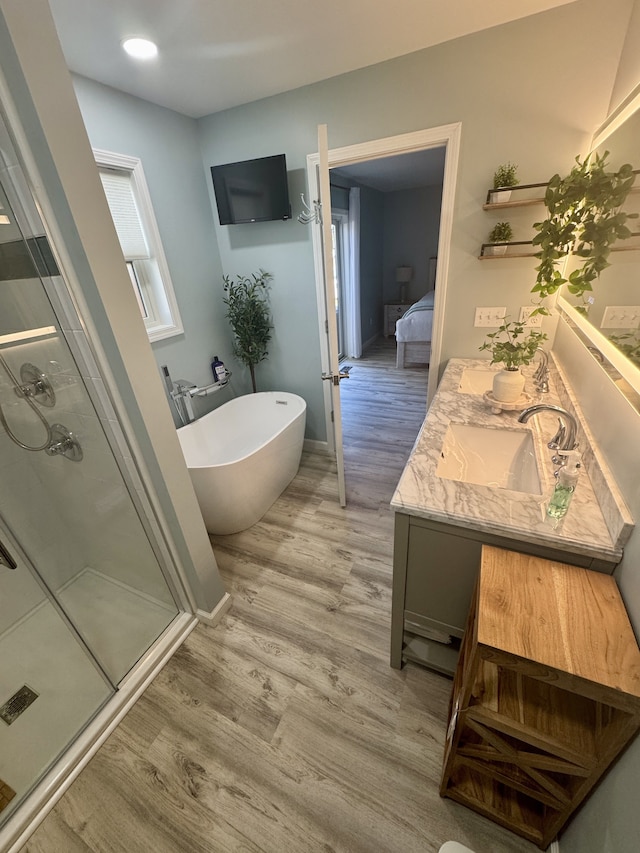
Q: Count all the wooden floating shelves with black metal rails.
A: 2